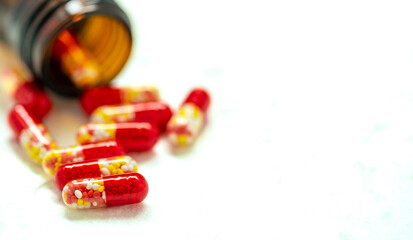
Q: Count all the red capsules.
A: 10